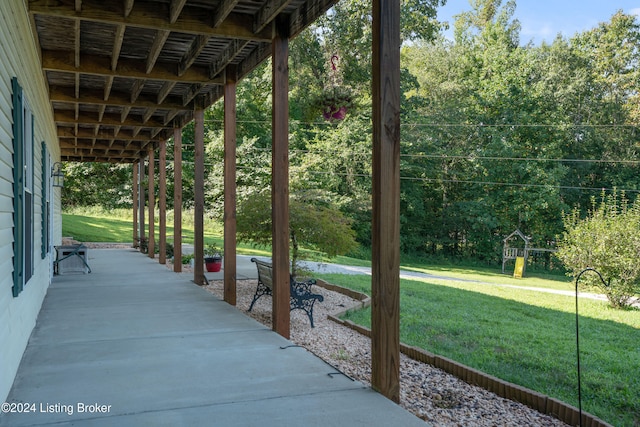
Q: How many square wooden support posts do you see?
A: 9